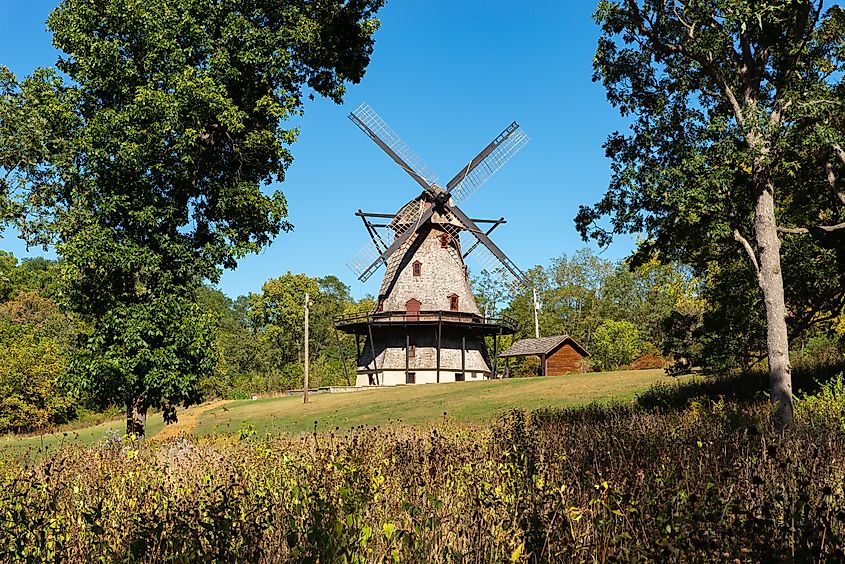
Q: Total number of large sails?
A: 4